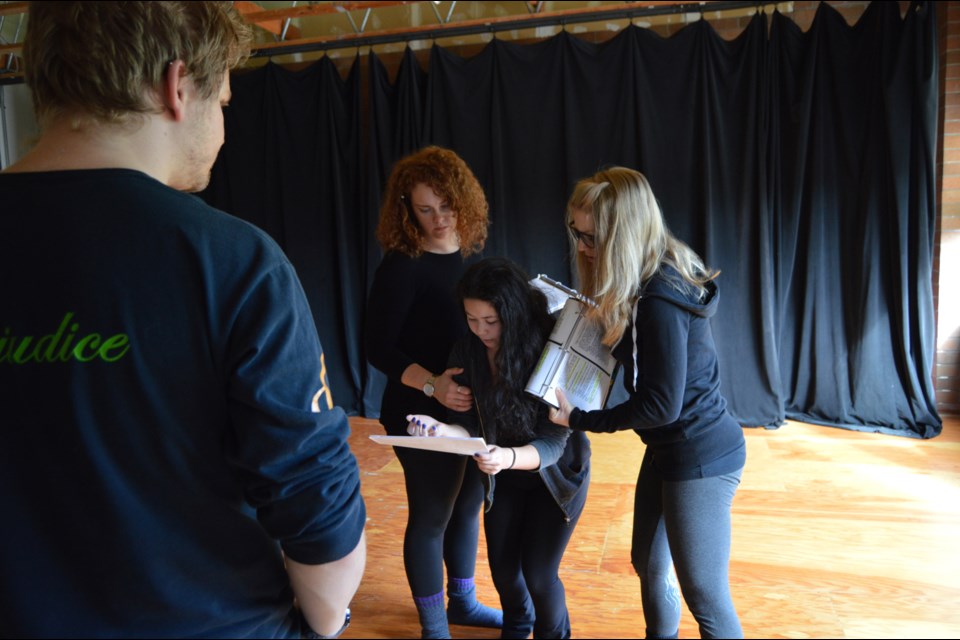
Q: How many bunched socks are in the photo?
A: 2